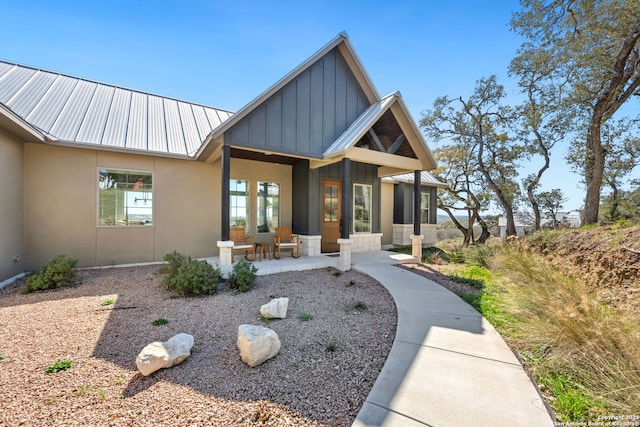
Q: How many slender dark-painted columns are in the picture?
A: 3